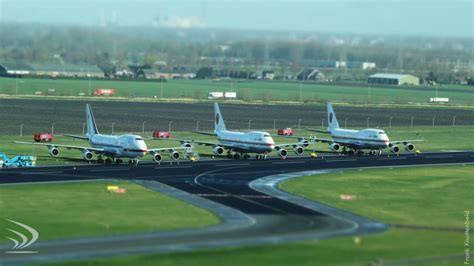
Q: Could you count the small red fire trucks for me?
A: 3